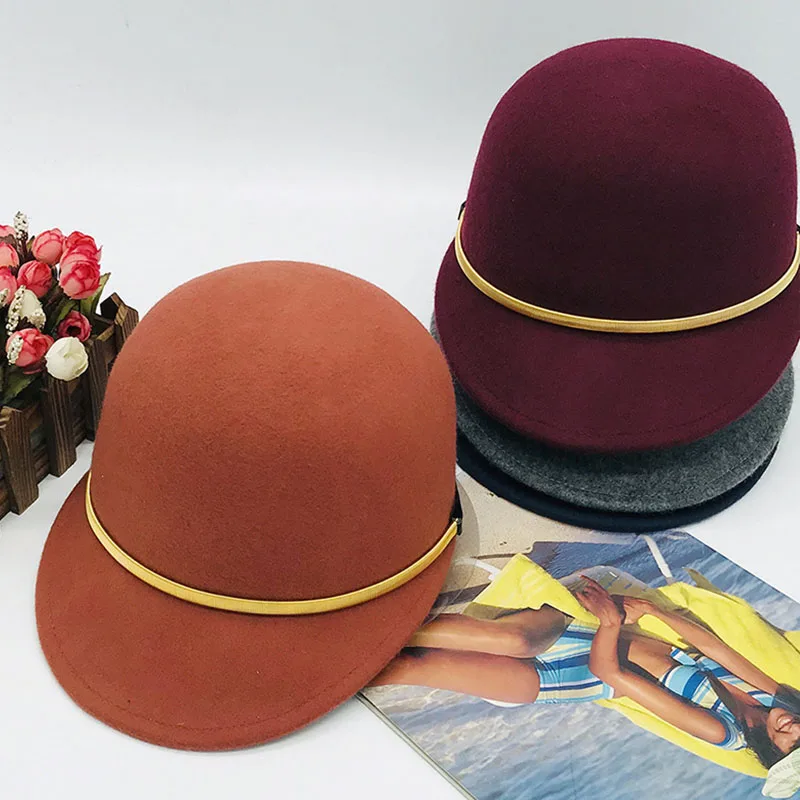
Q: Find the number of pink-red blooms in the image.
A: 9